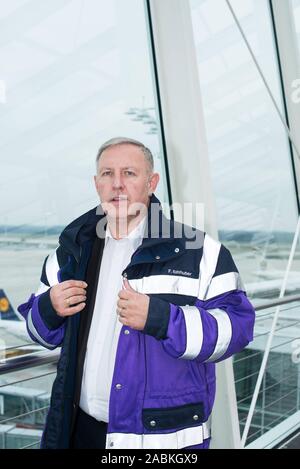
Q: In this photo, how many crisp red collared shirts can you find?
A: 0